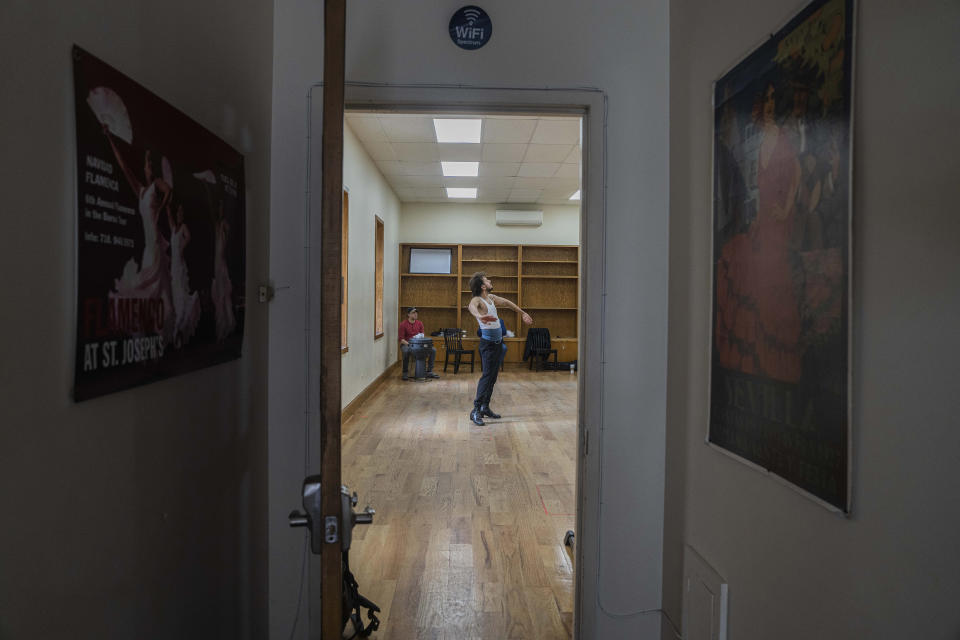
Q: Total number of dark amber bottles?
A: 0